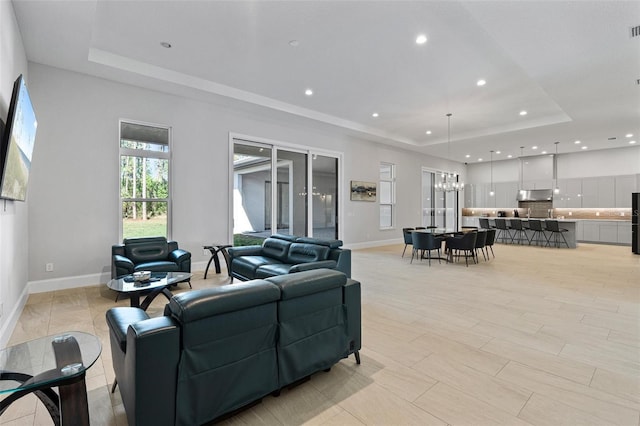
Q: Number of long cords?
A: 4